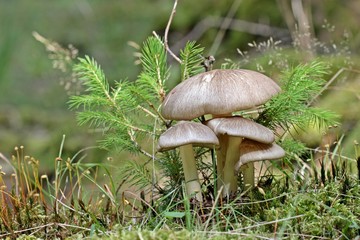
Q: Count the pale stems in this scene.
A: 4